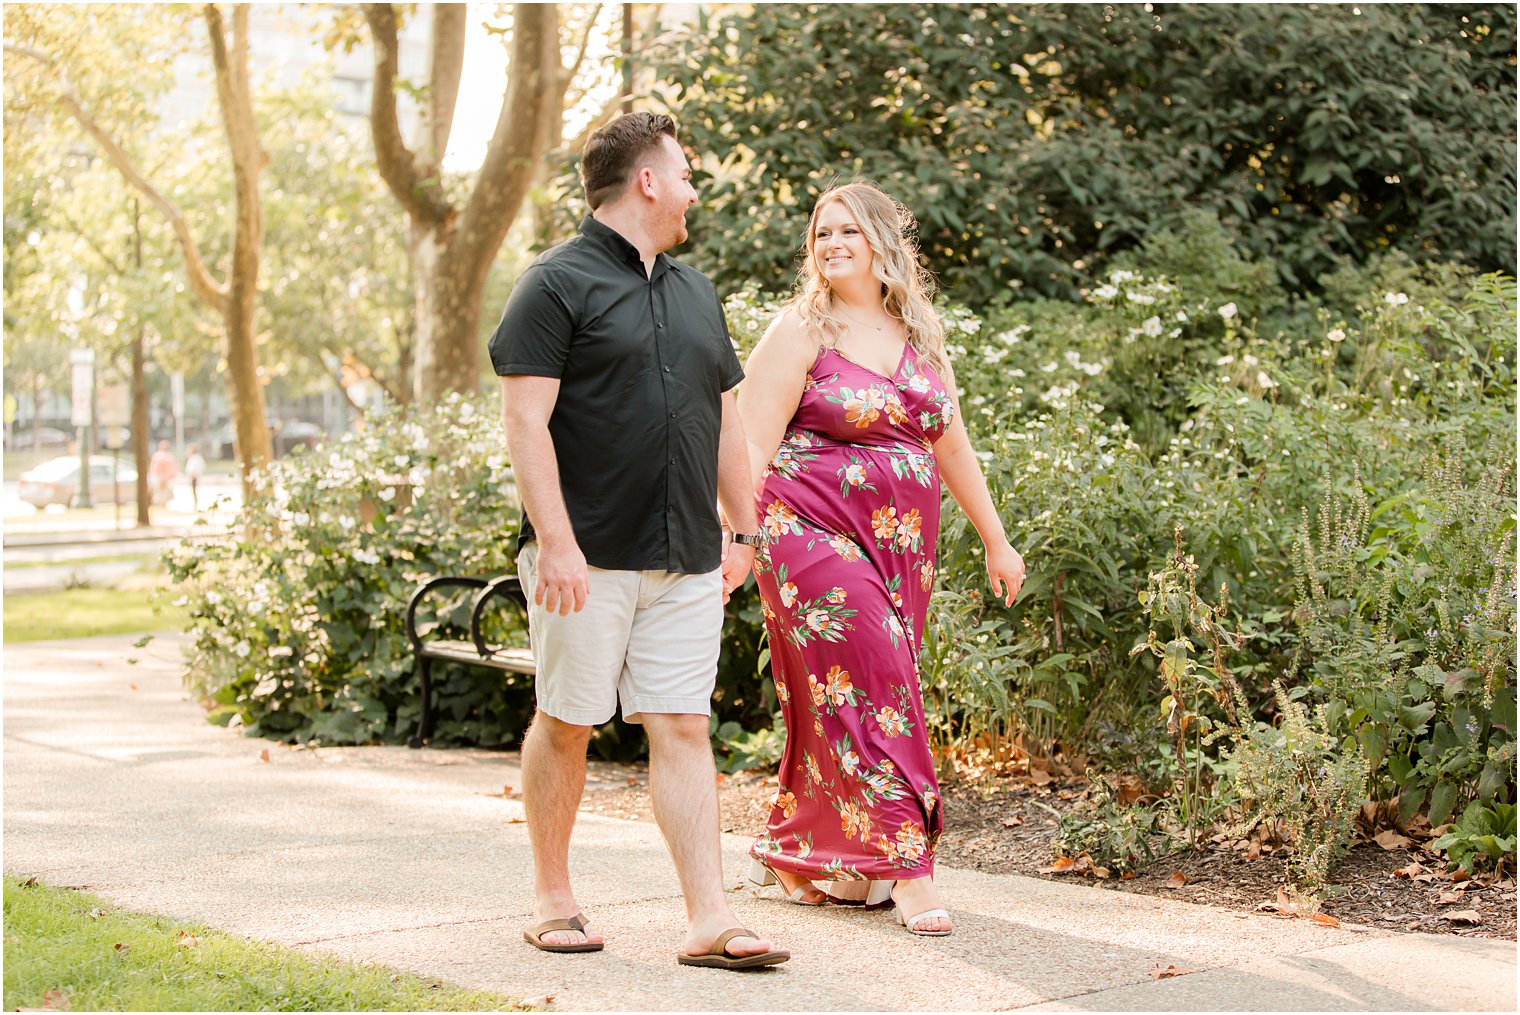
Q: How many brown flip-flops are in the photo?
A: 2